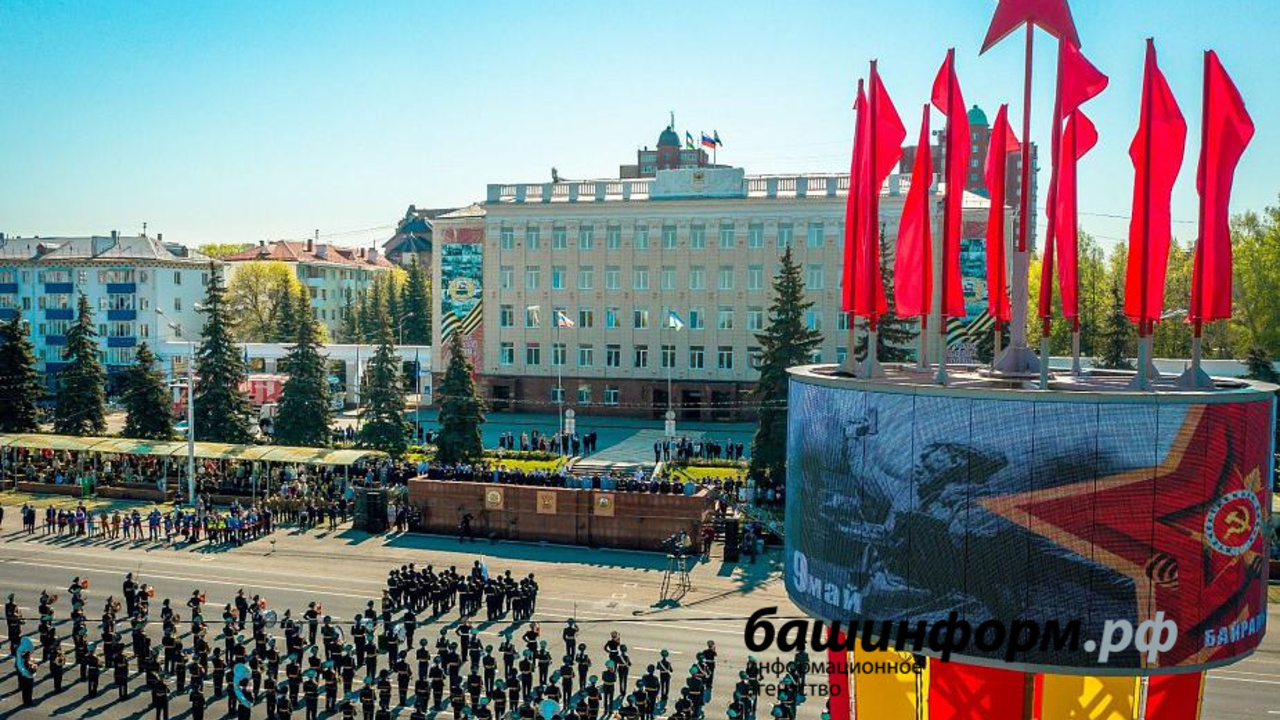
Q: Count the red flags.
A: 9